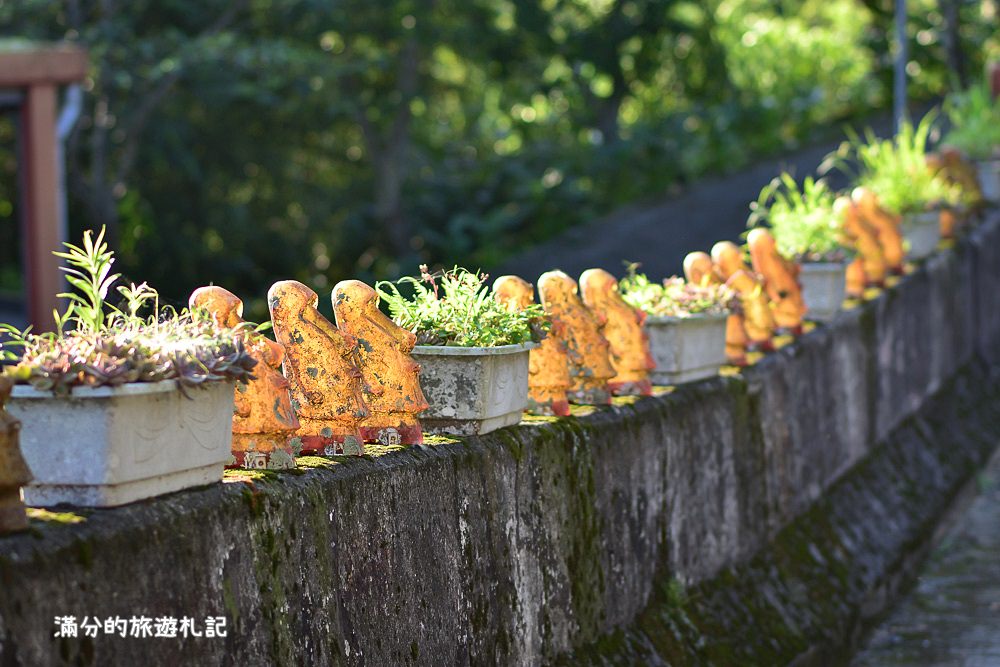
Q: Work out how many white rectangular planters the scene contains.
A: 6